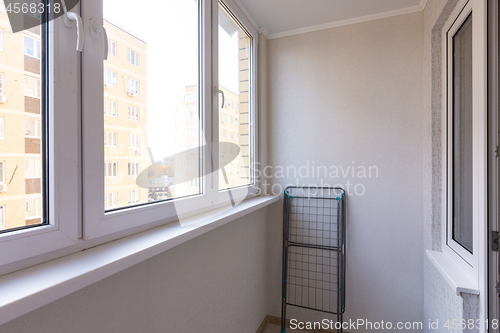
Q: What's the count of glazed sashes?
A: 4